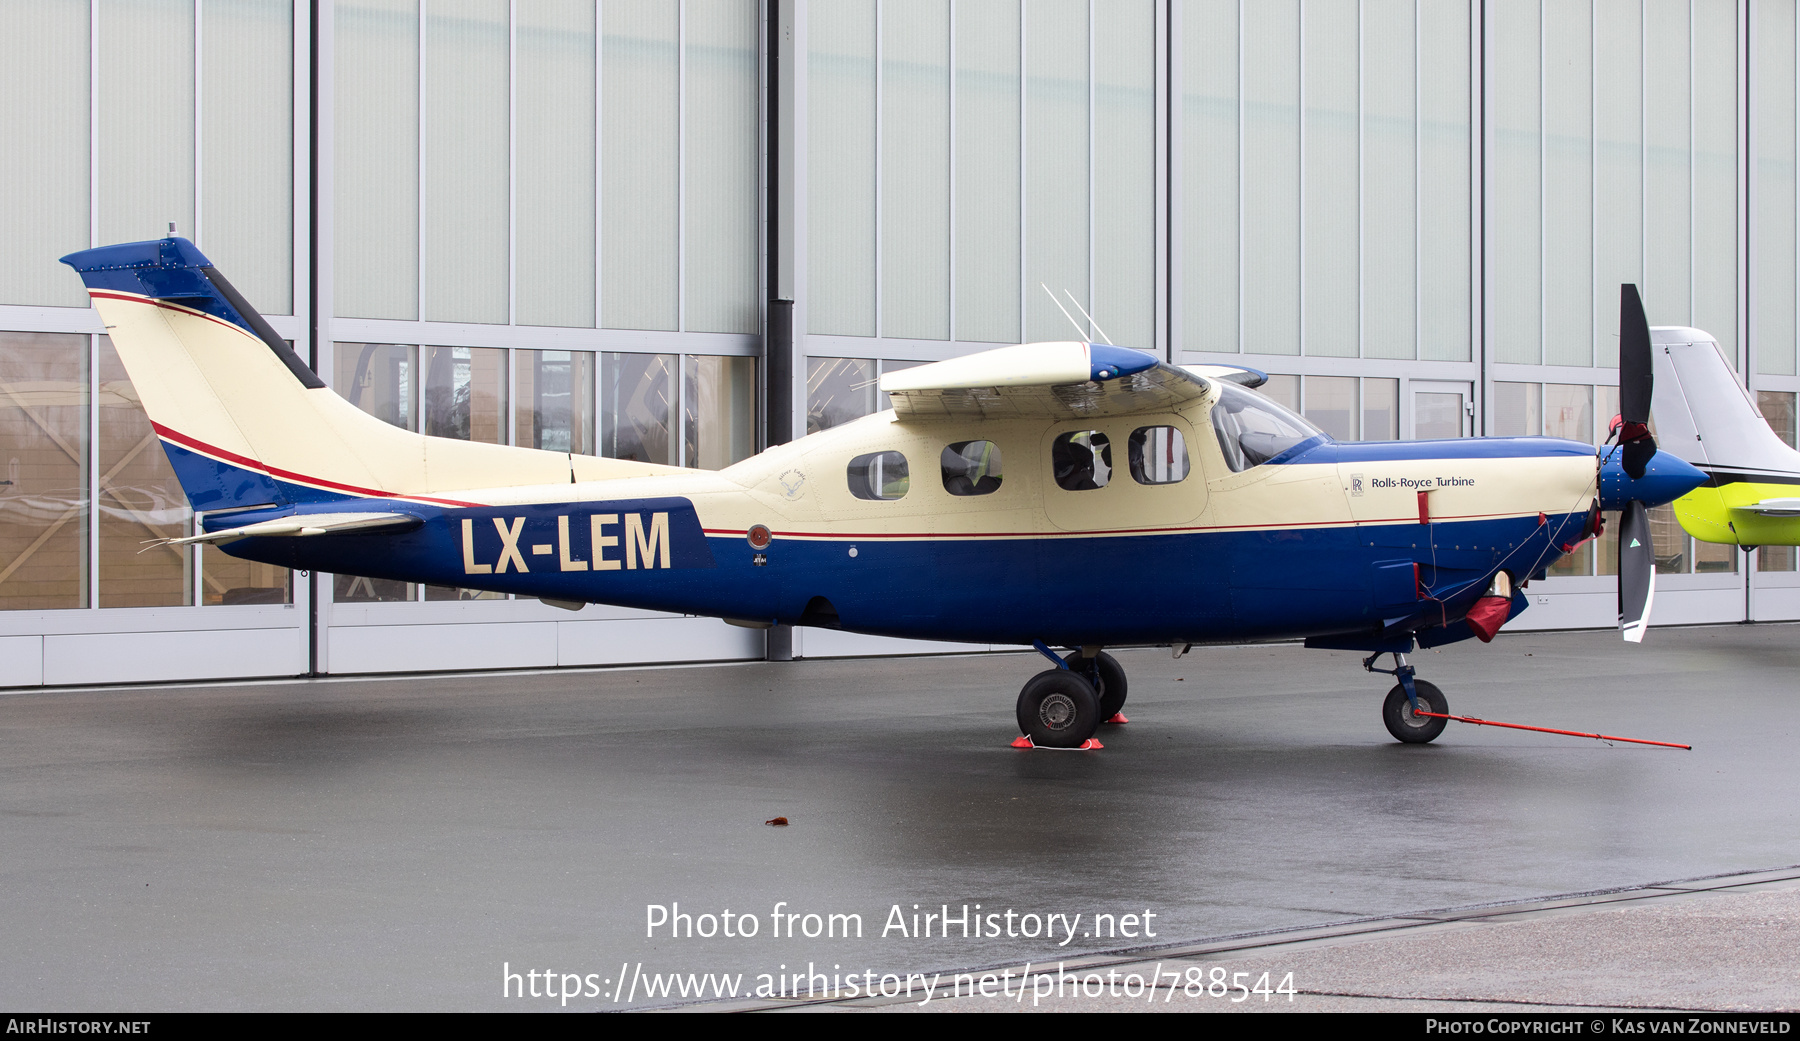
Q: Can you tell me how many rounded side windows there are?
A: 4